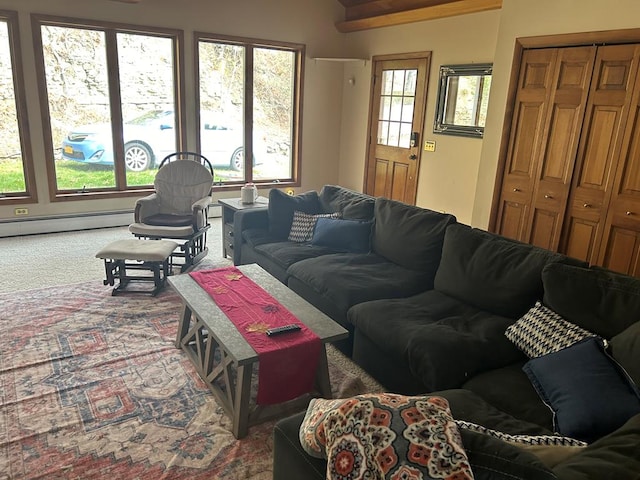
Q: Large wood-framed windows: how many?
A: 3